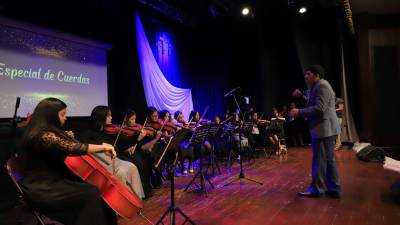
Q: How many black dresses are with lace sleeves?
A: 1